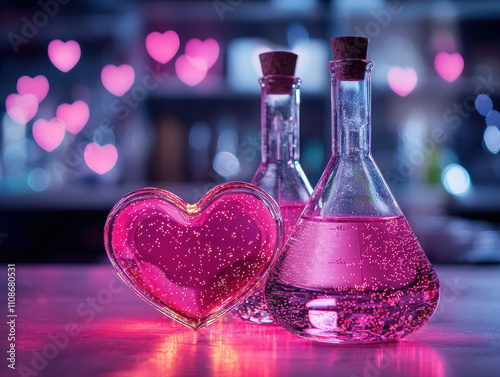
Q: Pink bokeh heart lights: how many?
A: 12